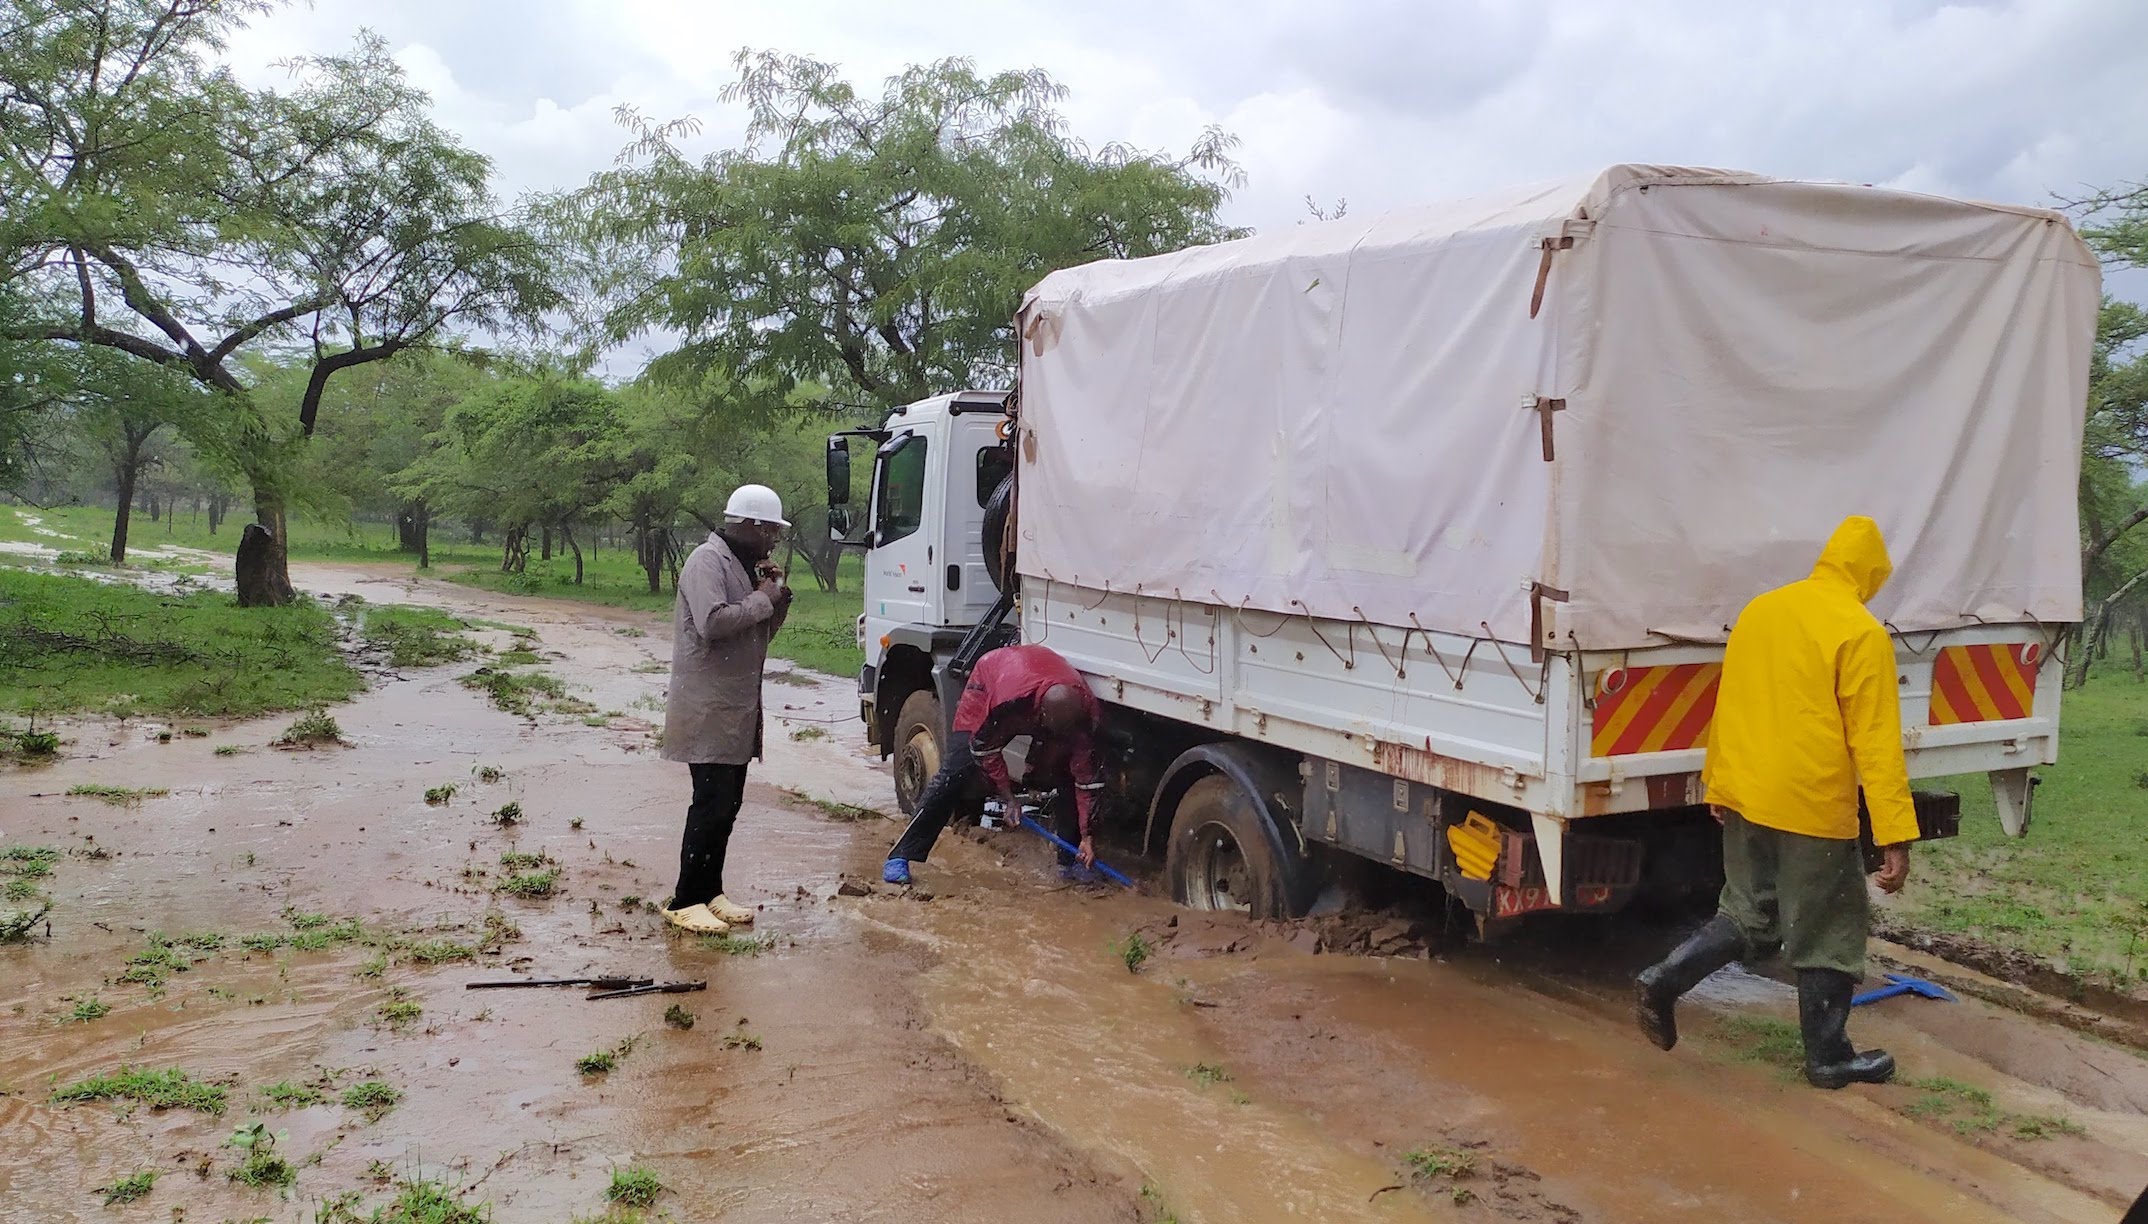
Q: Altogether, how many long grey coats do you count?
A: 1